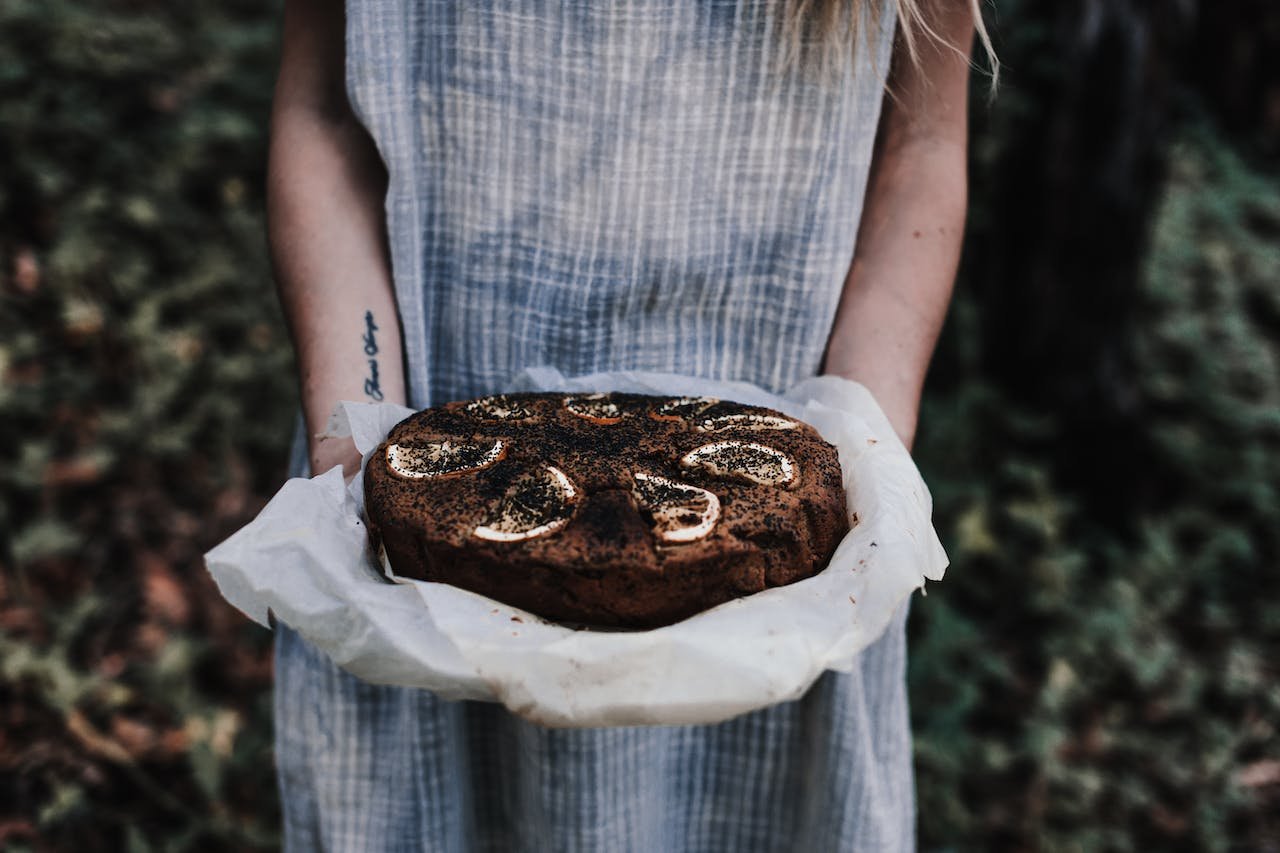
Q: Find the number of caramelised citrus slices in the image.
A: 8